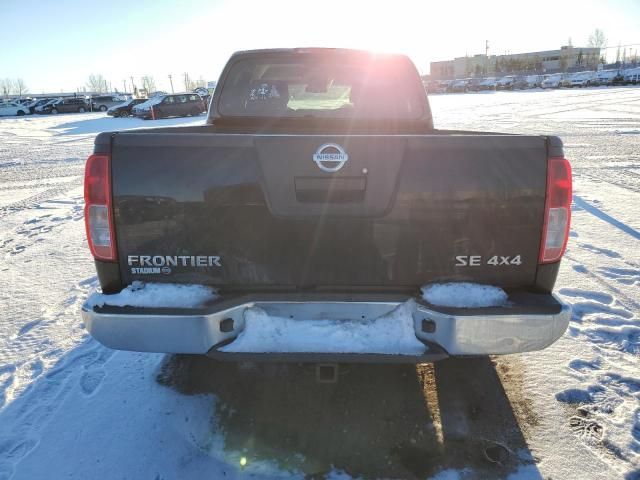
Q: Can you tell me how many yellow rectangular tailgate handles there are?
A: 0